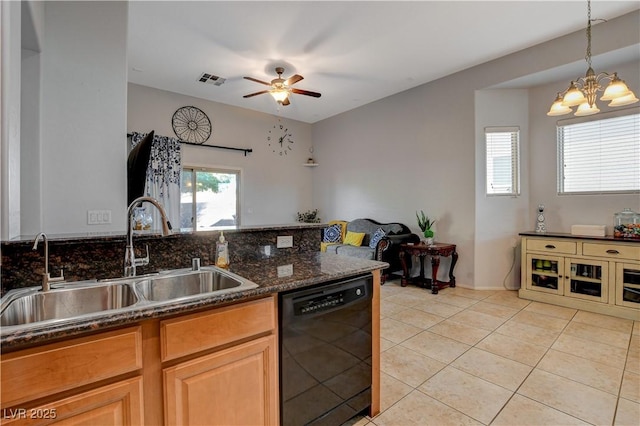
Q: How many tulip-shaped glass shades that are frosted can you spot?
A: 5